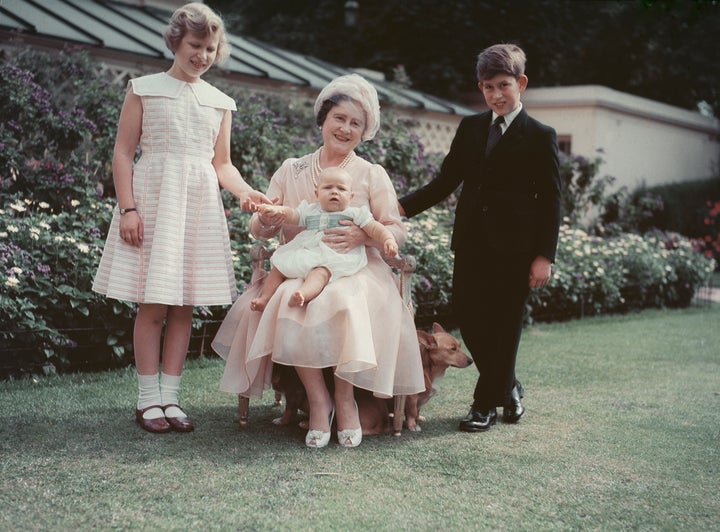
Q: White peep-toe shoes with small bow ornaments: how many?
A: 2